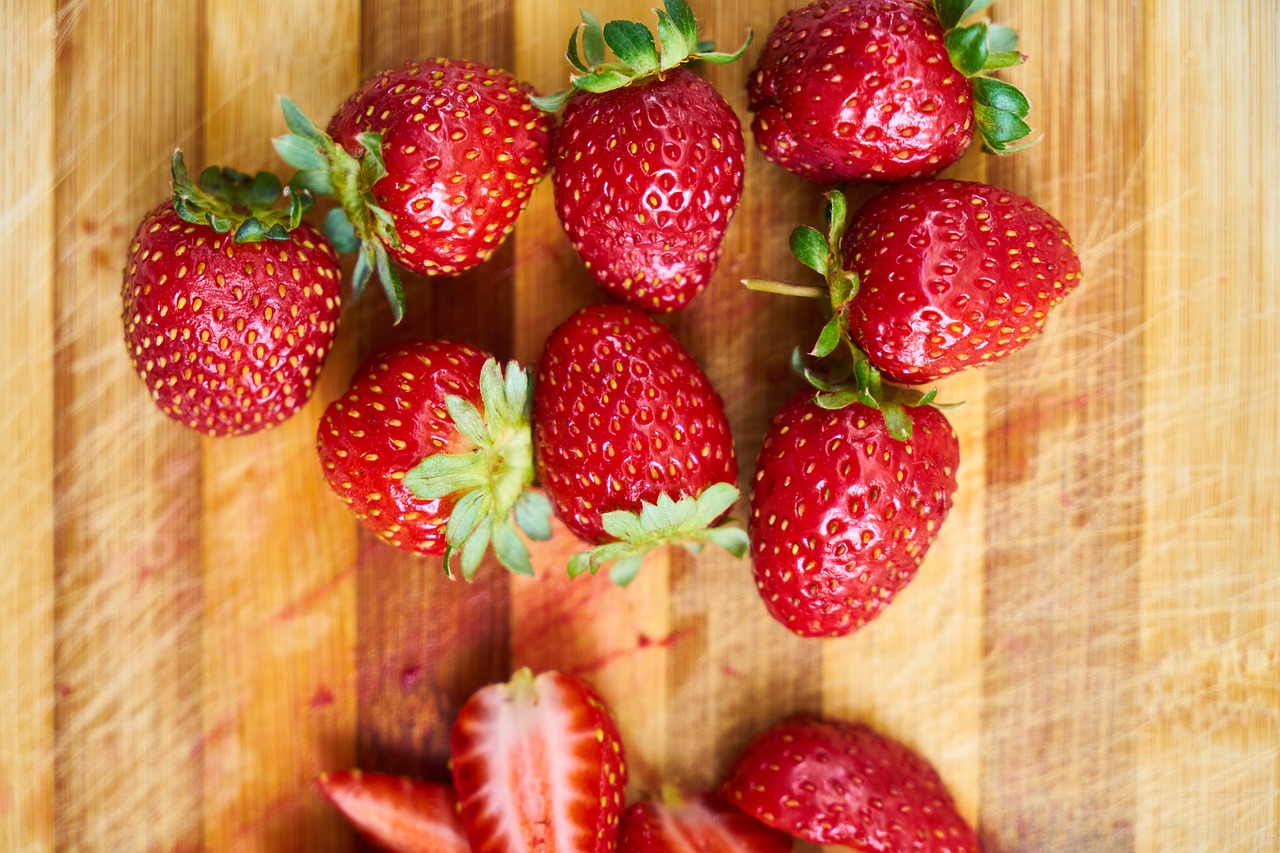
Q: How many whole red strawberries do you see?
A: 8